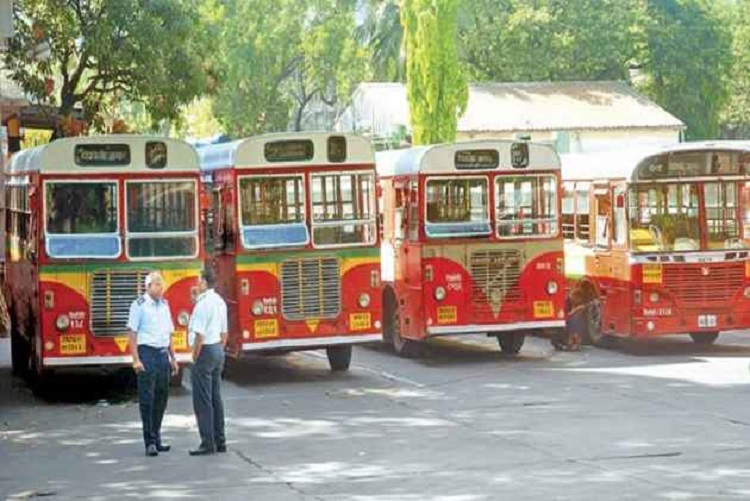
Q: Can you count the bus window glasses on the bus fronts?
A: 8